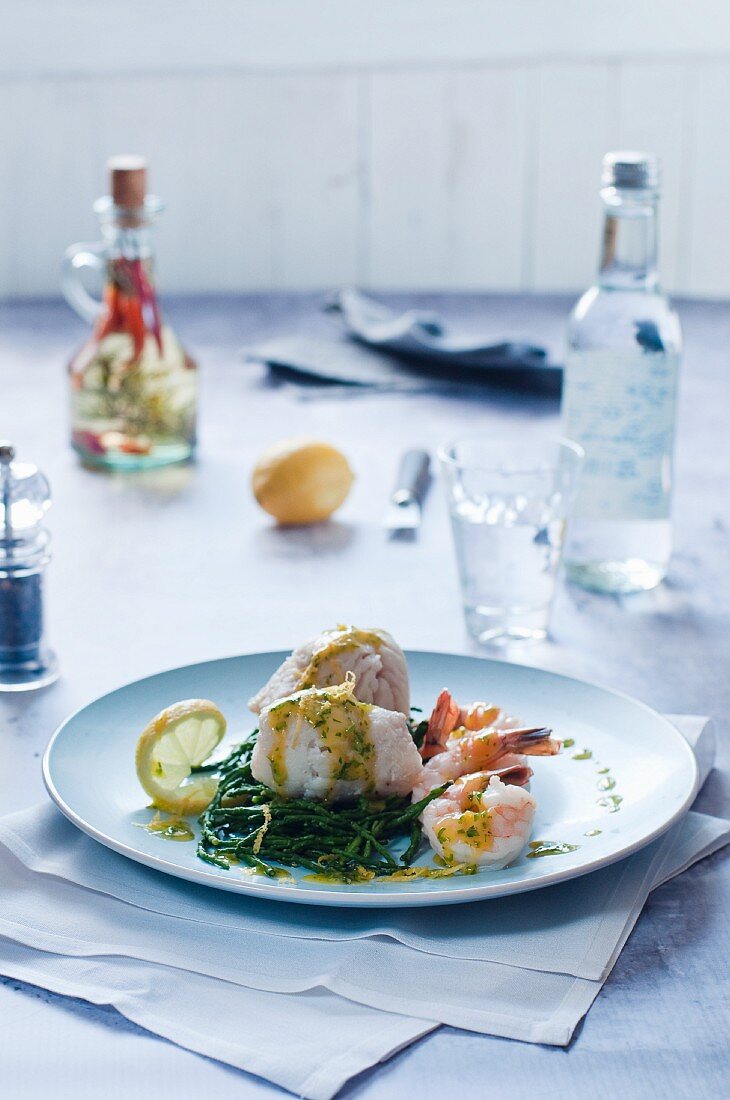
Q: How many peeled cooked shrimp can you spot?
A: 3